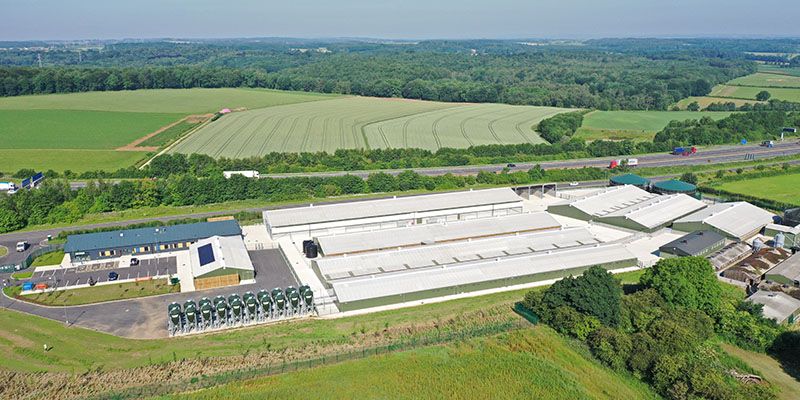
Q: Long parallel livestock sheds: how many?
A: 4